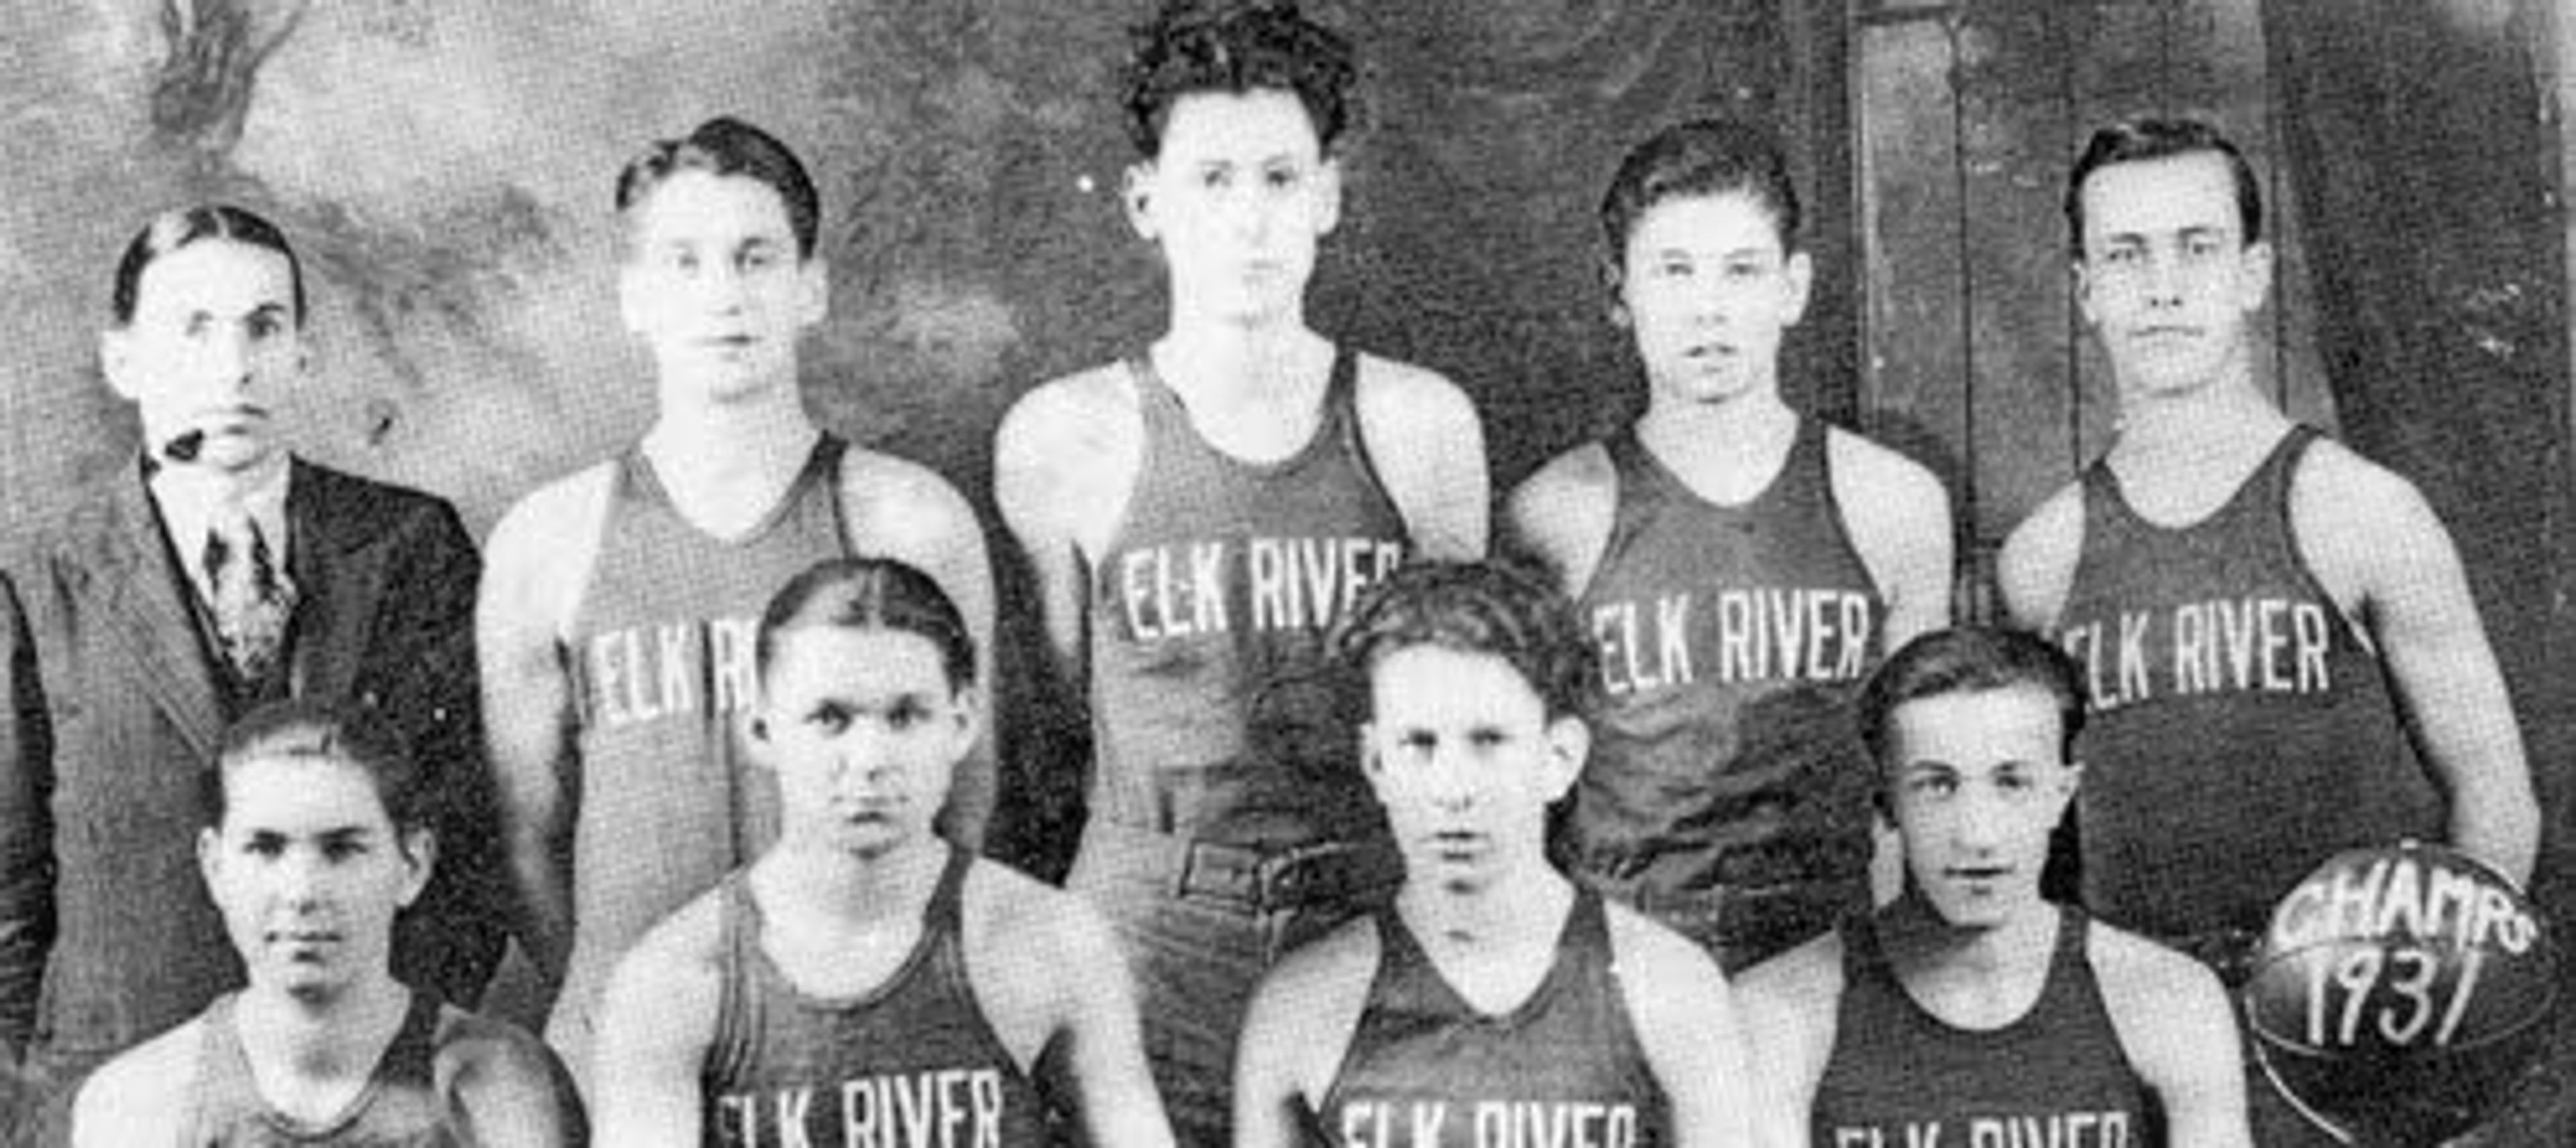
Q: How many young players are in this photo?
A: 8